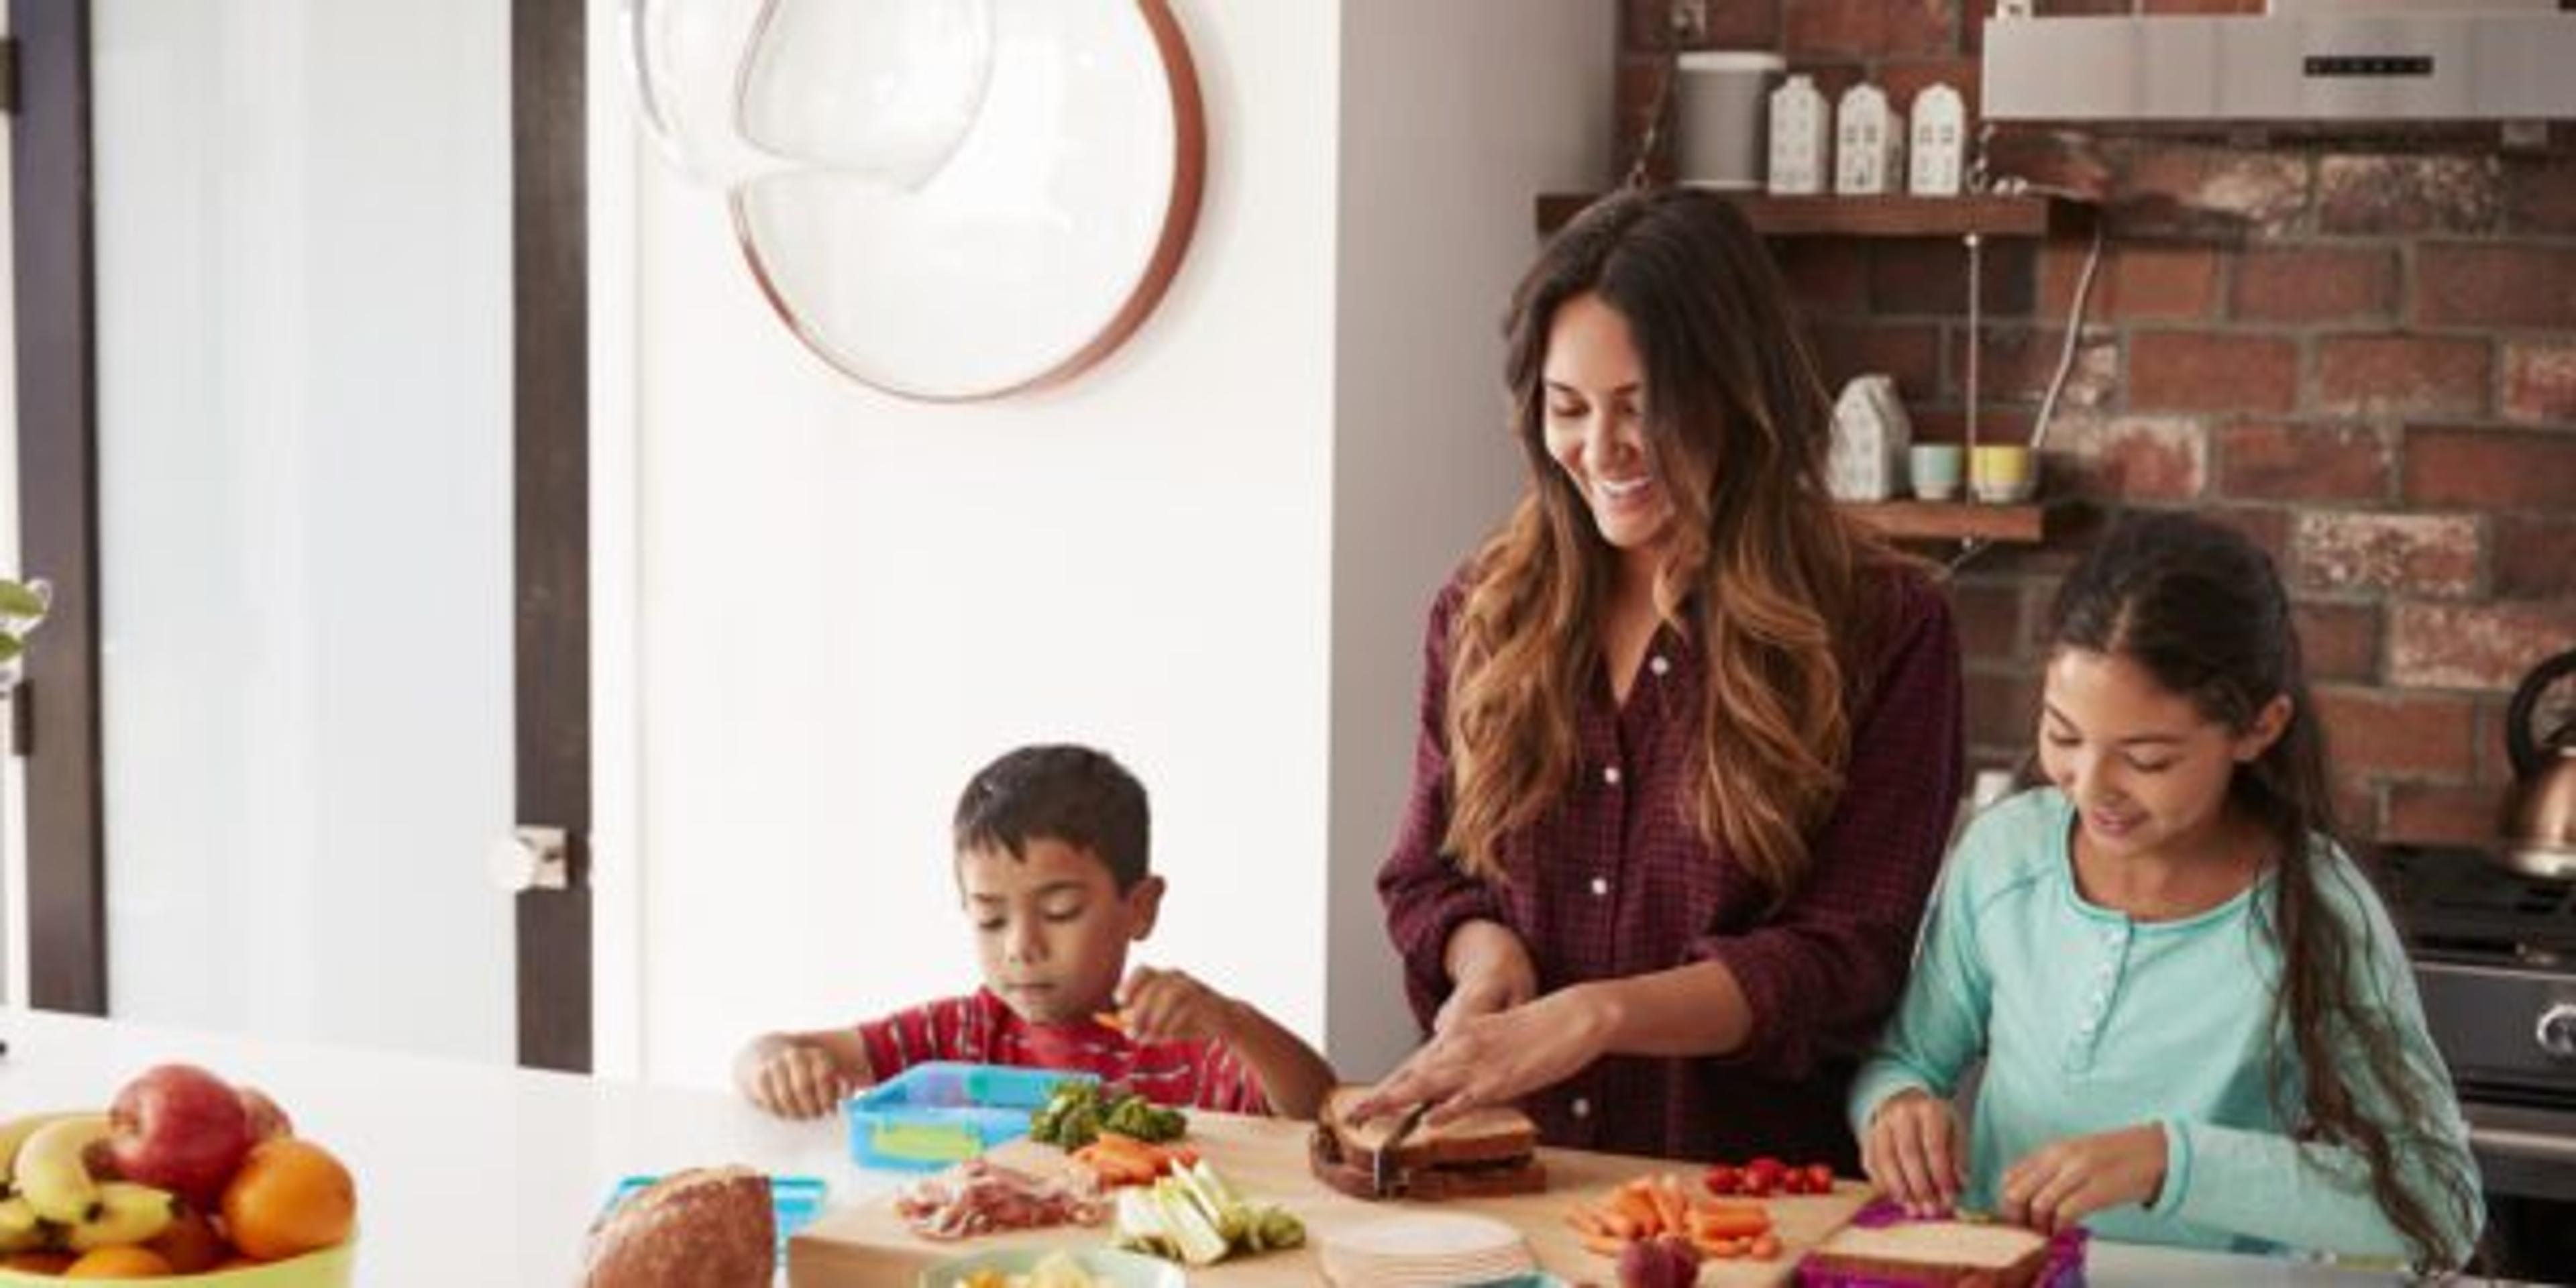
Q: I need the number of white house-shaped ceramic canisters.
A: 4